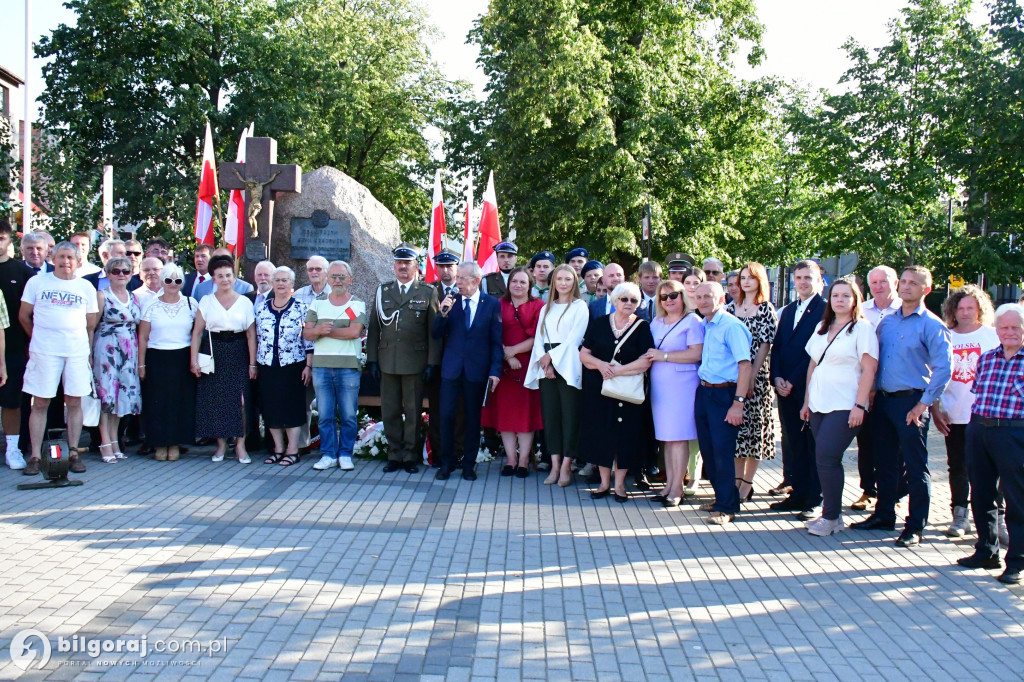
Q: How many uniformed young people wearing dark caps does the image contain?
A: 3